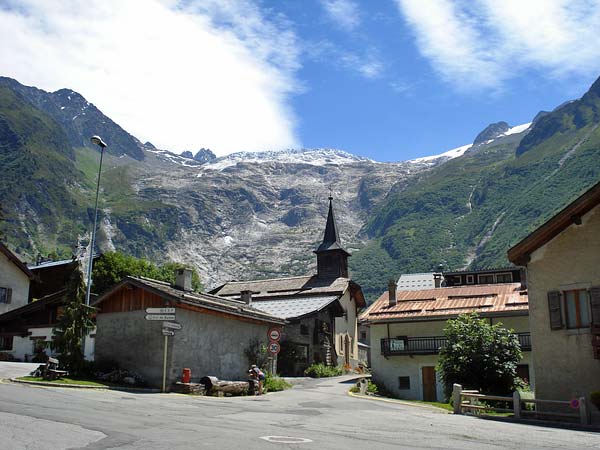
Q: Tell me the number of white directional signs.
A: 4